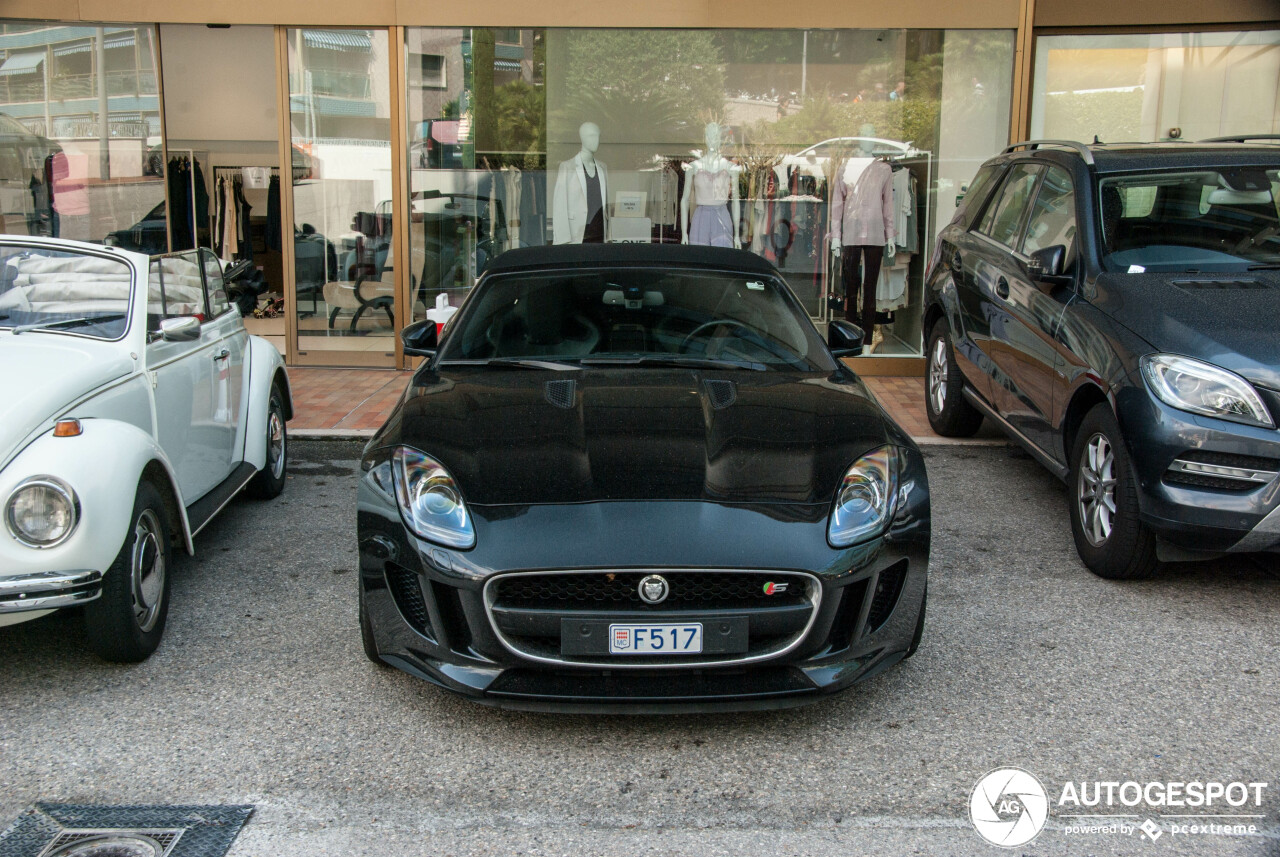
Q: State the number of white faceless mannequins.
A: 3